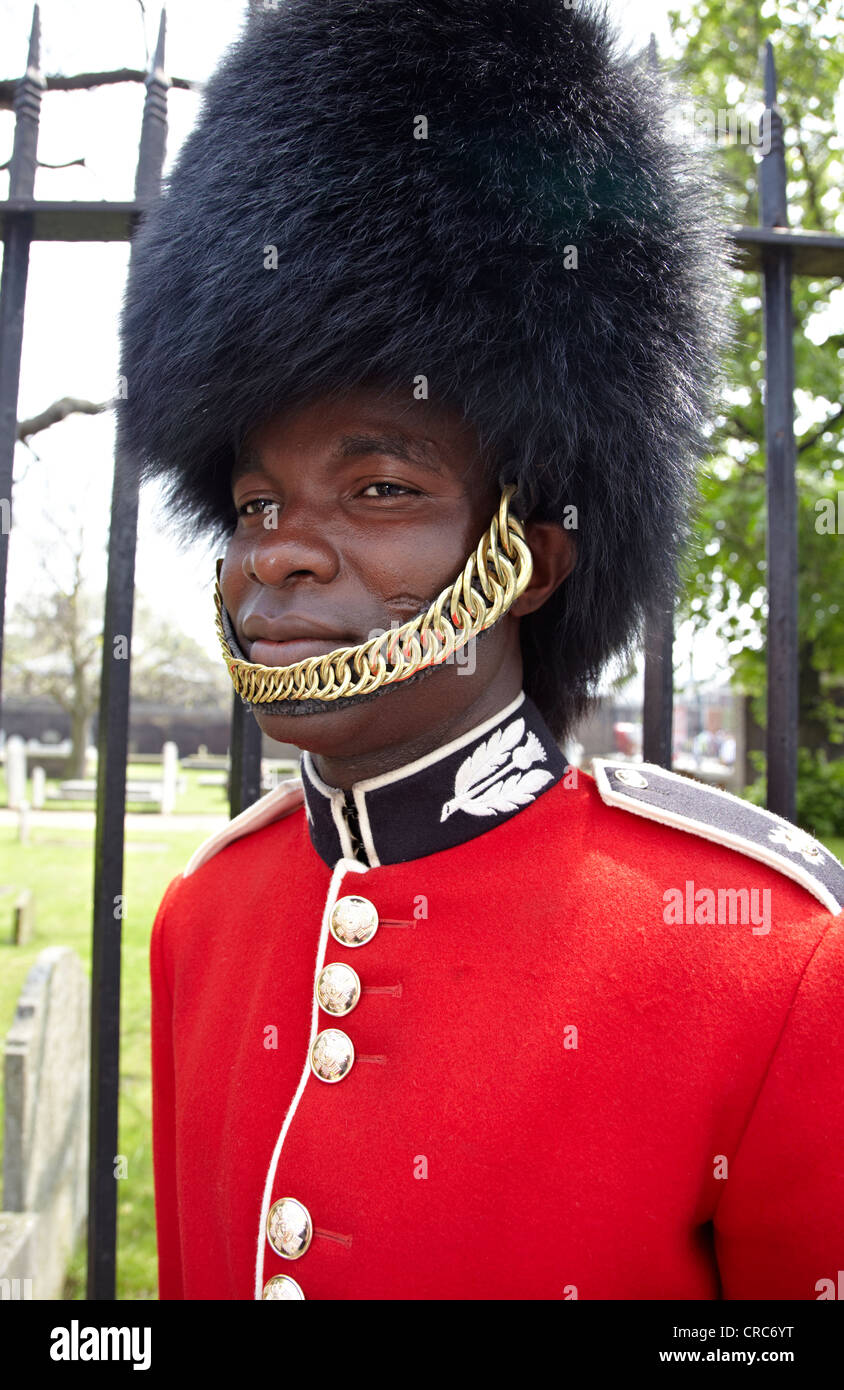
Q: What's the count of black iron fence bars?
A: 5